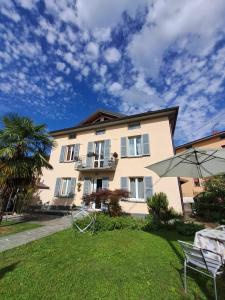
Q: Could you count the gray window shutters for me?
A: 12